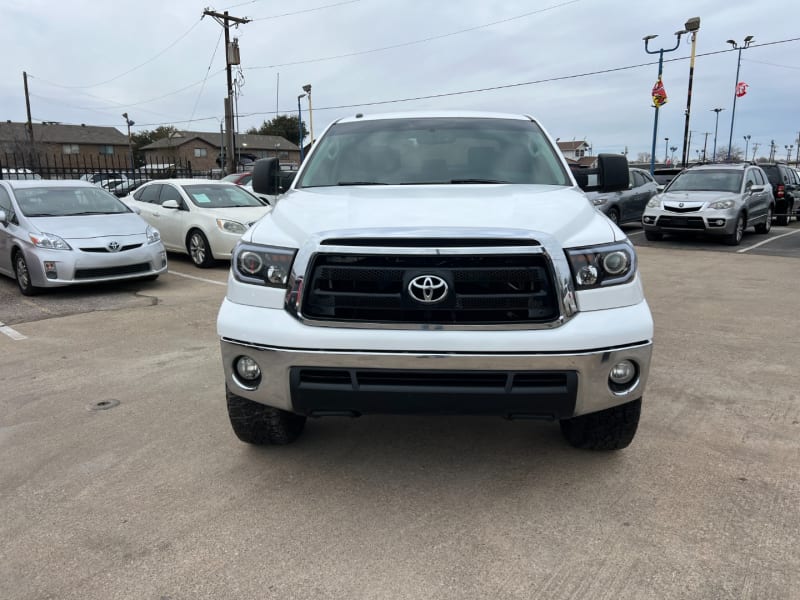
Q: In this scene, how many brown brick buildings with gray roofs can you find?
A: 2